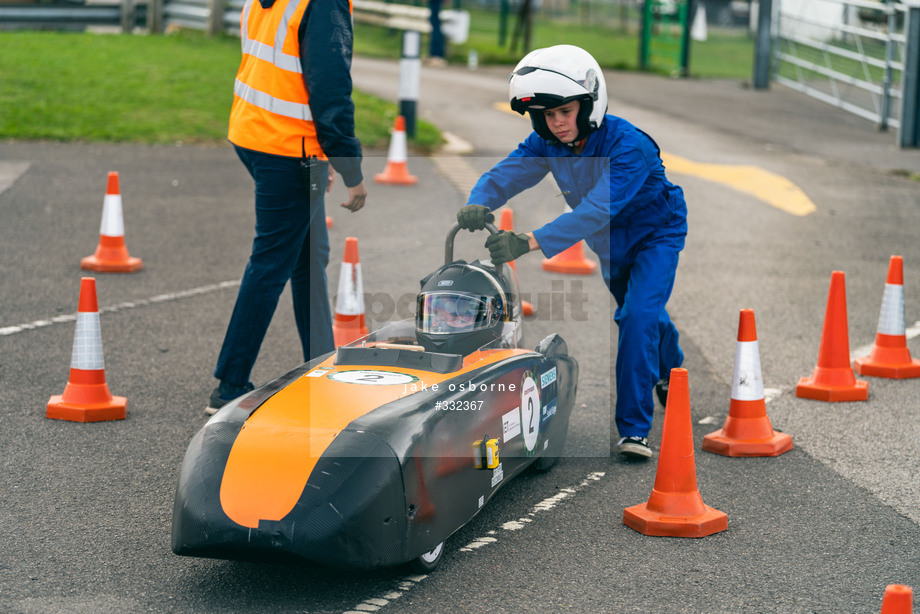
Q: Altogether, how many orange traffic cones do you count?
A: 12